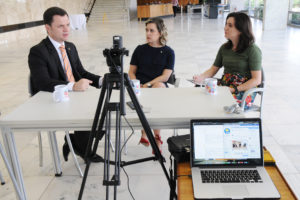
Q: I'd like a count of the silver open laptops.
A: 1